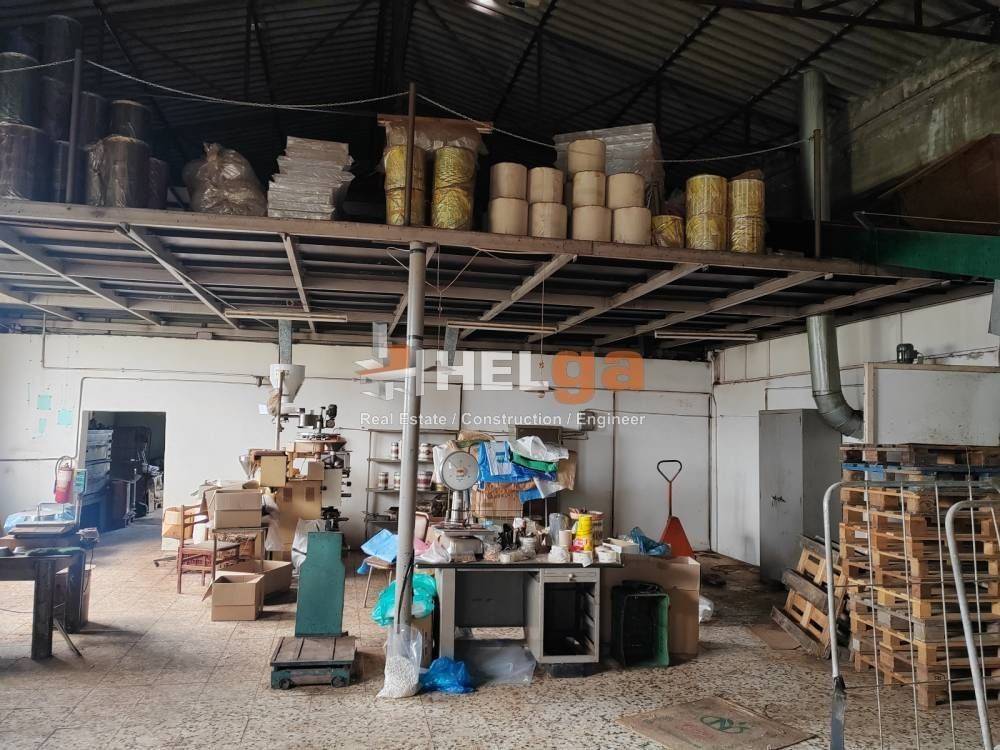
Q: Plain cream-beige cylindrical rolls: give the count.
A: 9